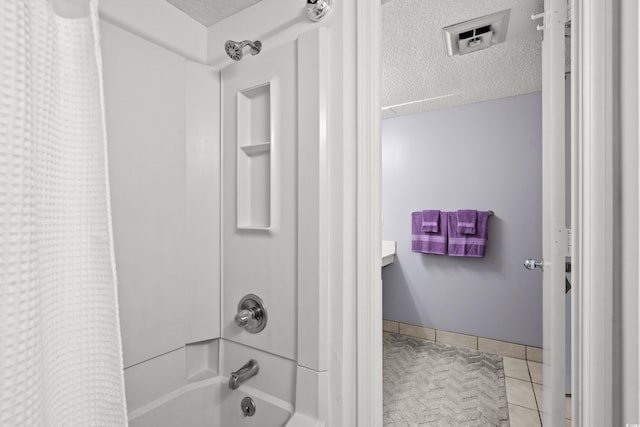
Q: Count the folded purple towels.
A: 4